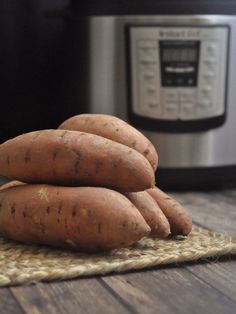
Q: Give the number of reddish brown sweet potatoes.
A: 5